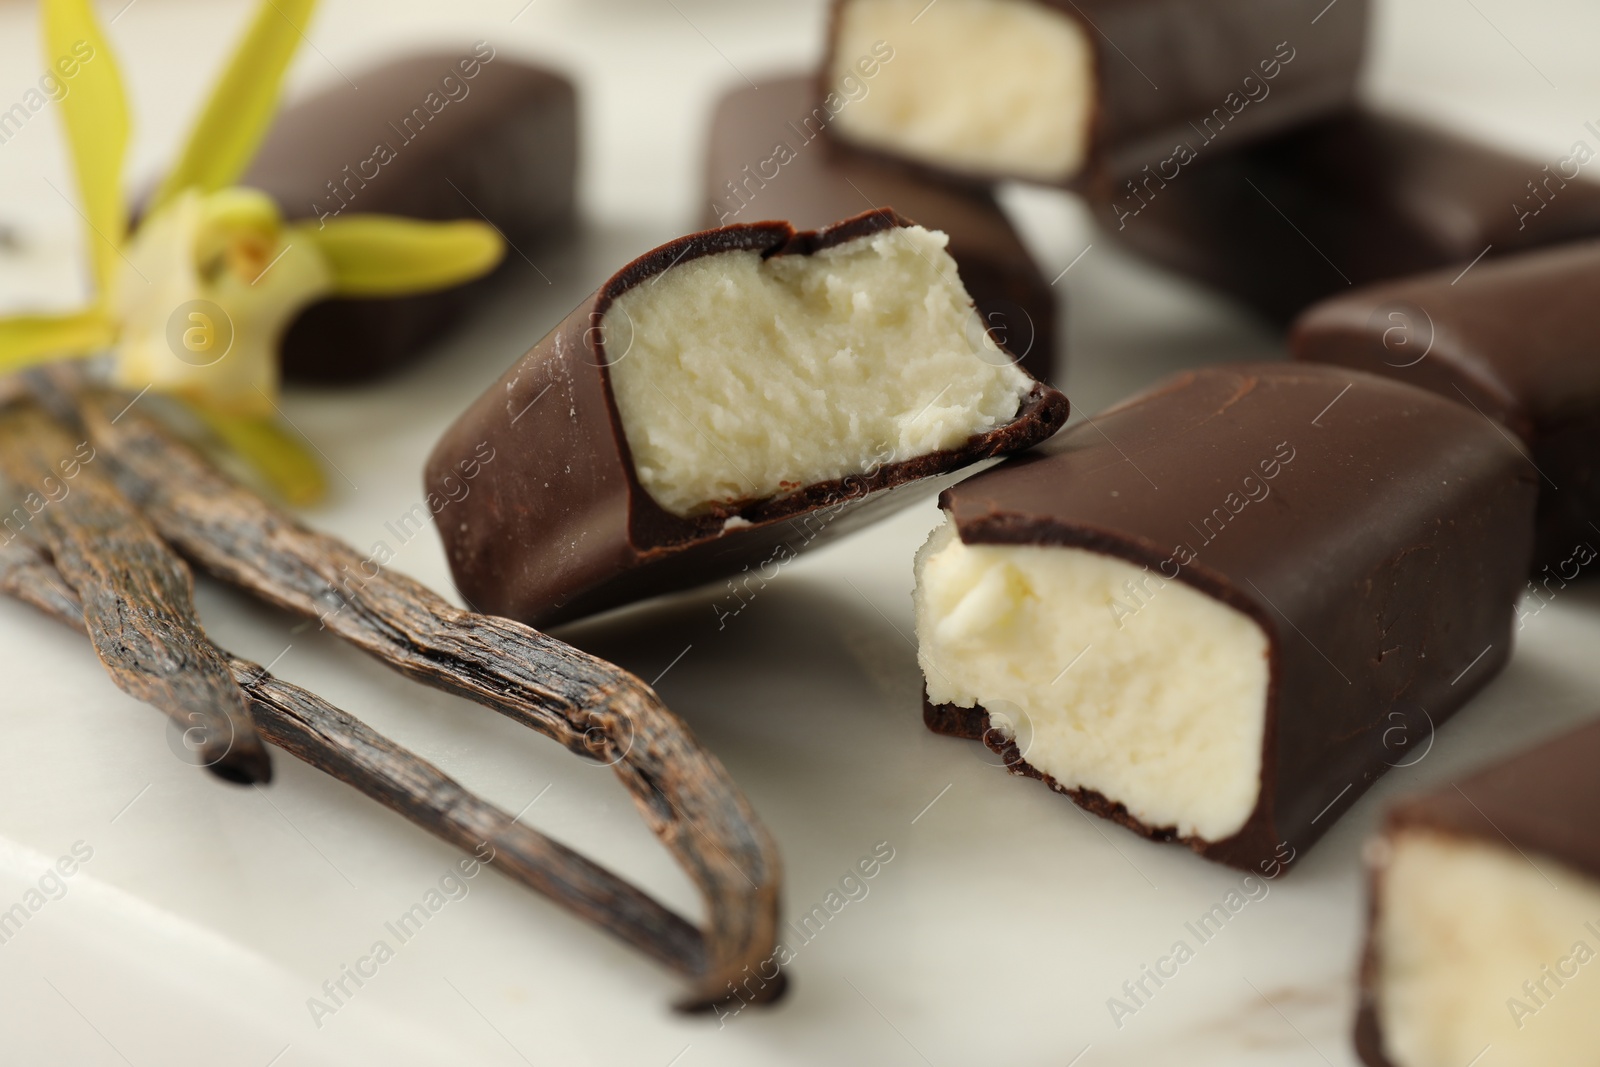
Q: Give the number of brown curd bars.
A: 8